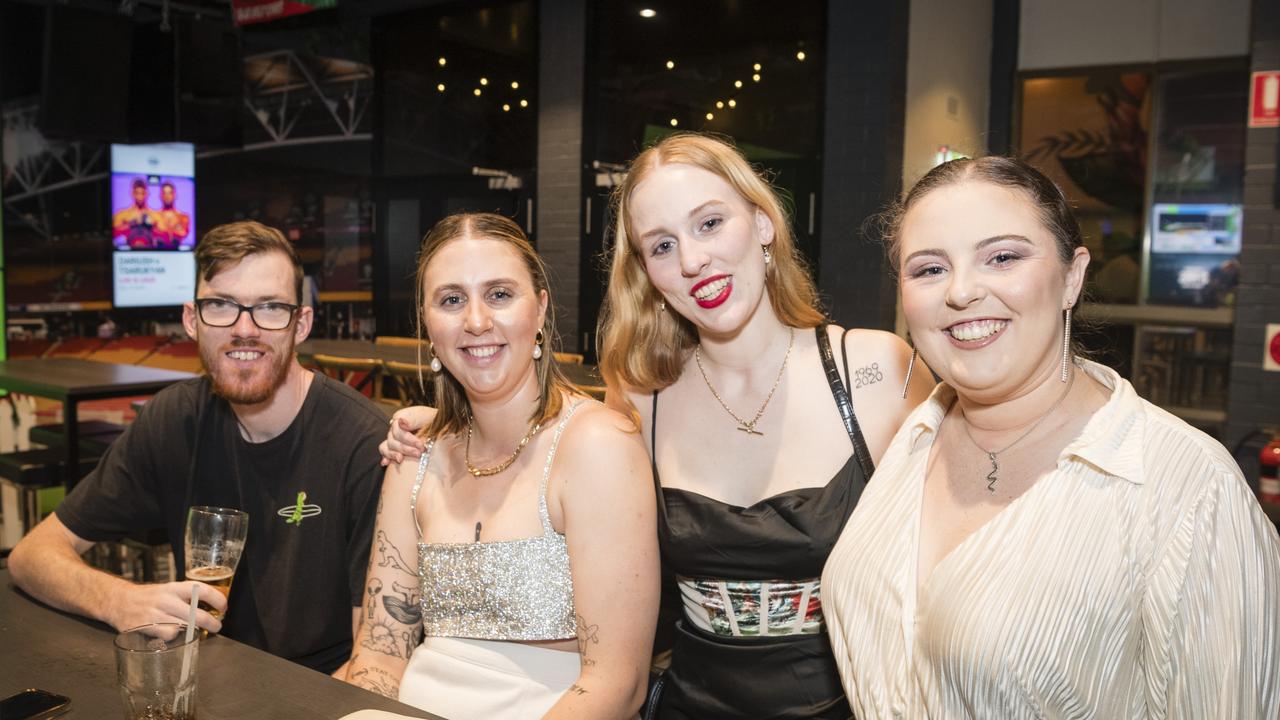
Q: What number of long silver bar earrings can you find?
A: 2